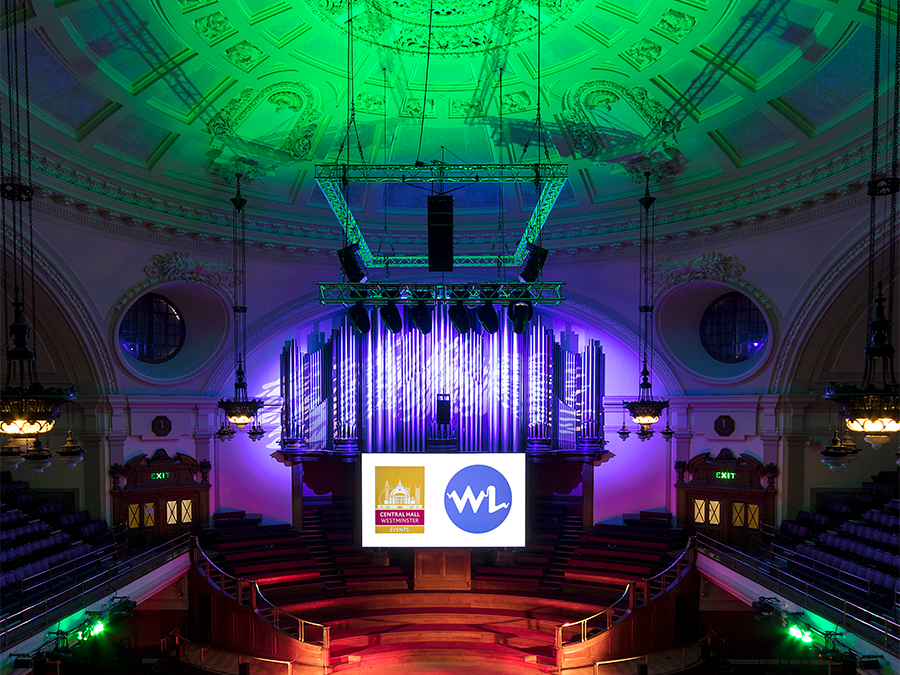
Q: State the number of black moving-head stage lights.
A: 6